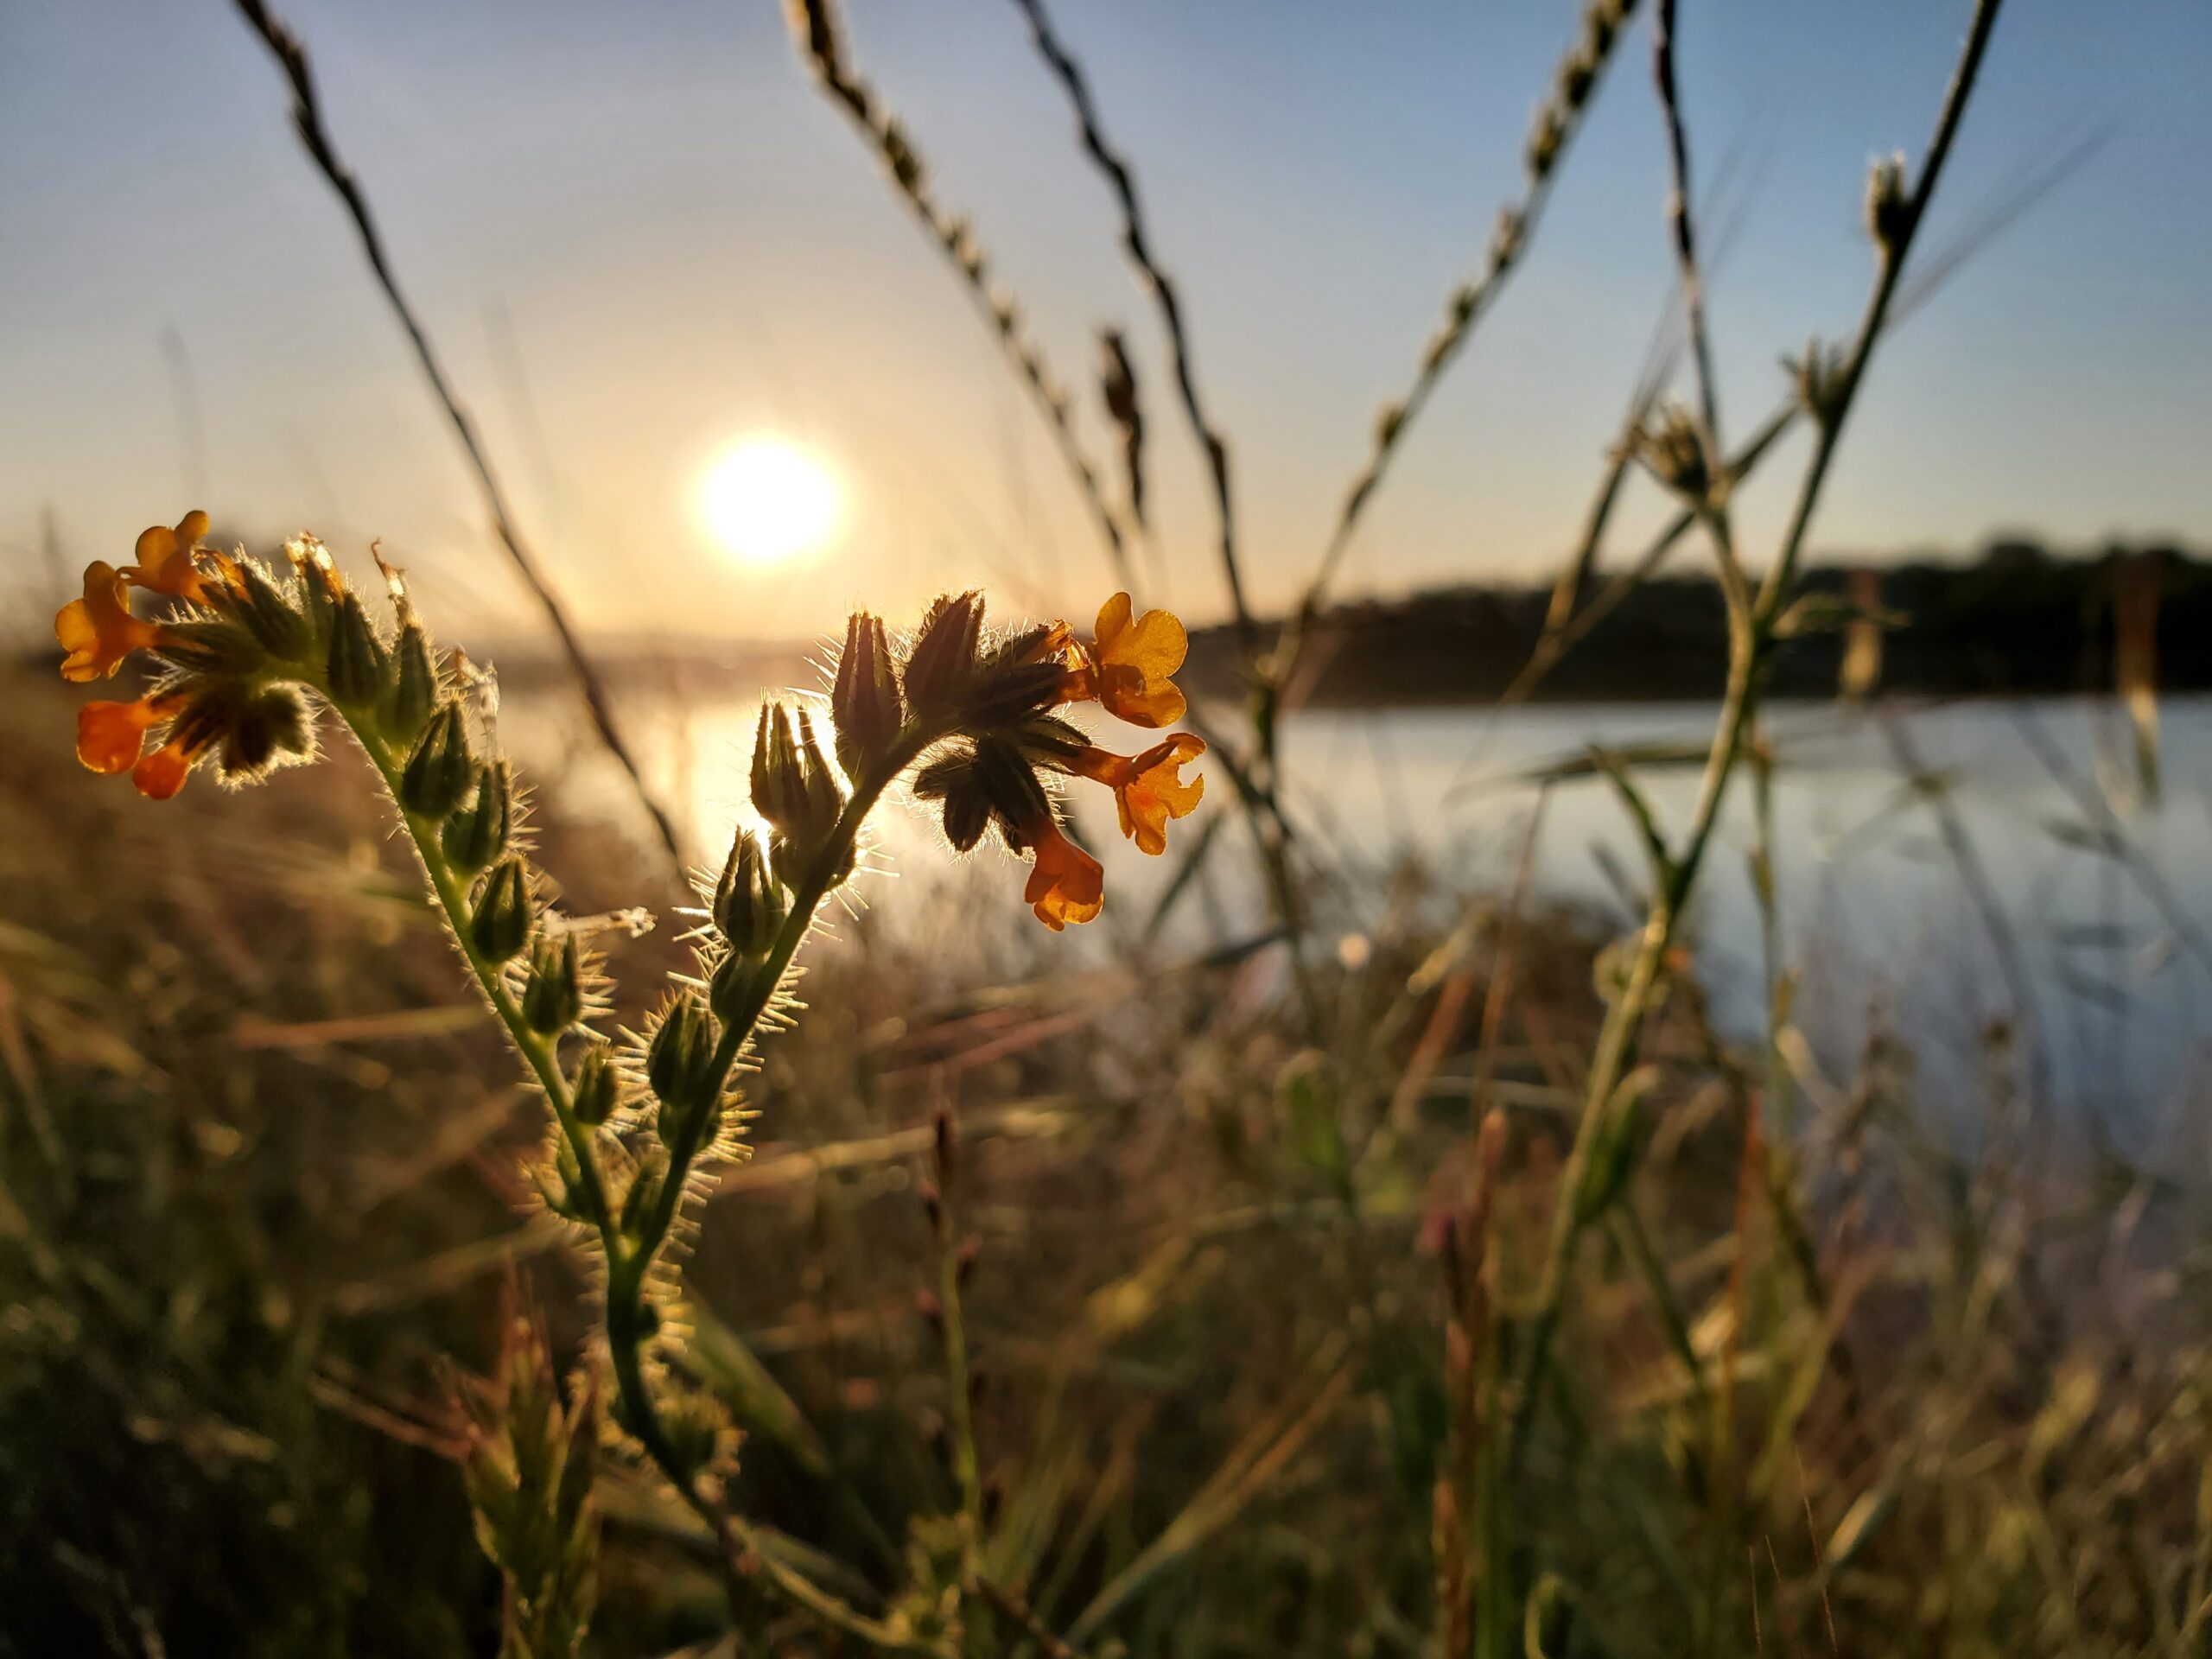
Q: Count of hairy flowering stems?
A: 2